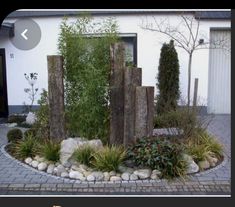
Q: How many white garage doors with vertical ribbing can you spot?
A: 1